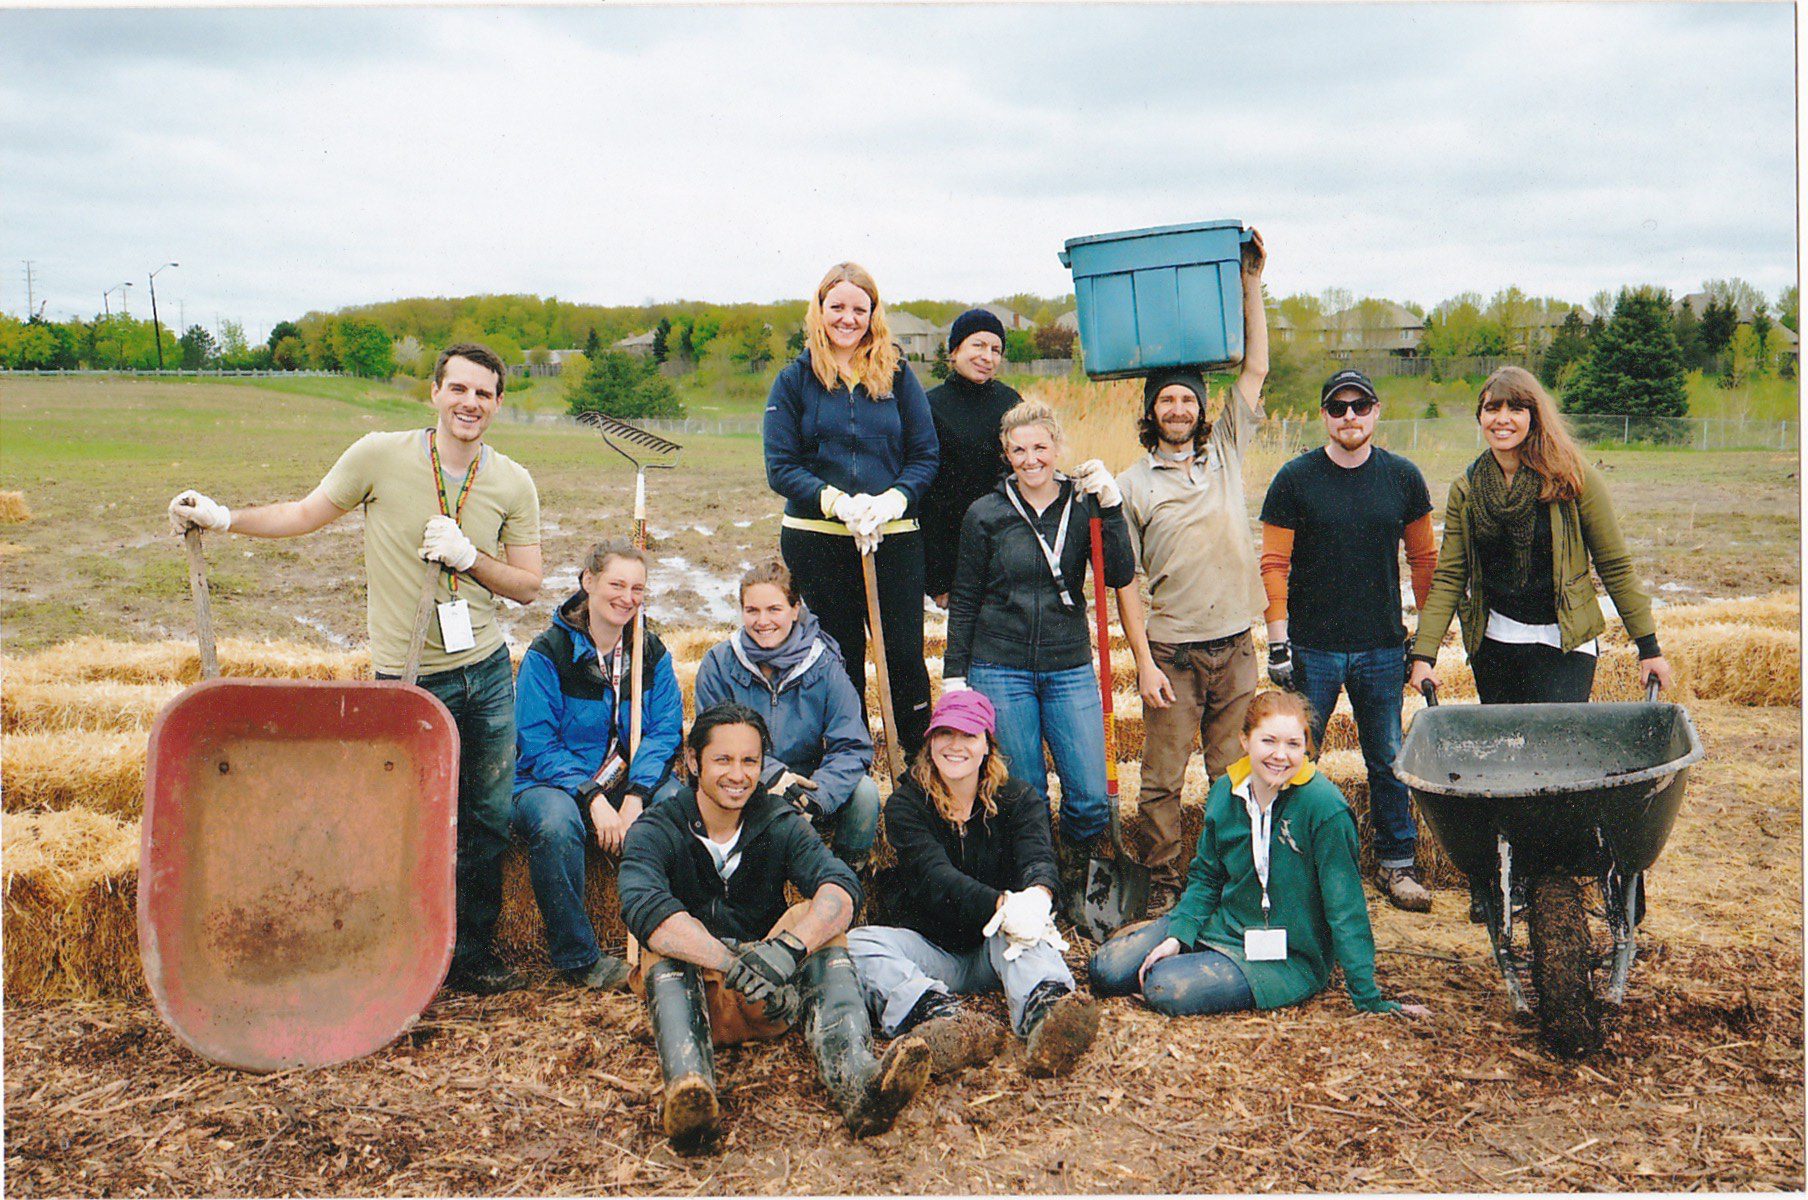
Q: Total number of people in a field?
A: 12